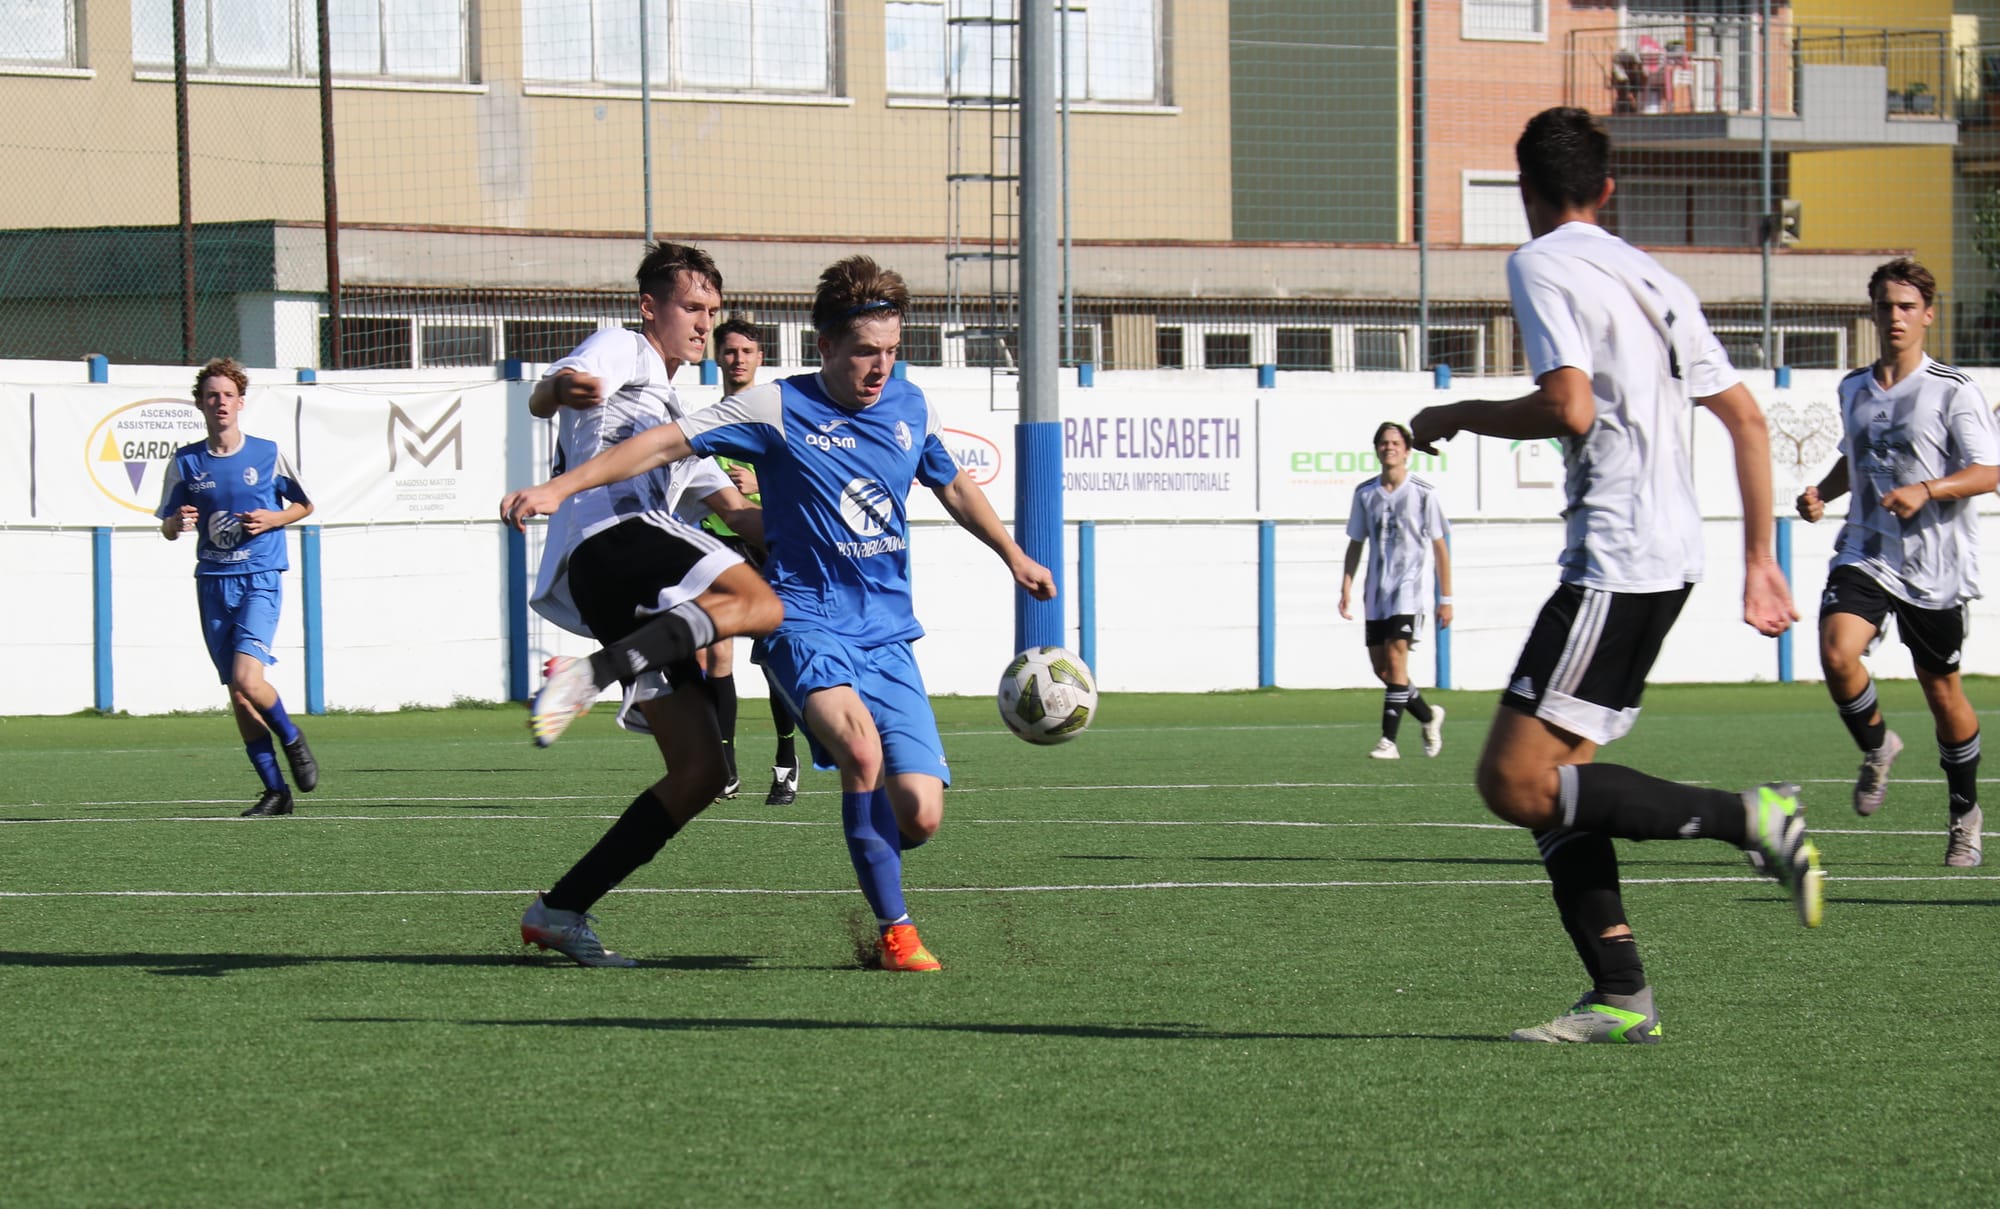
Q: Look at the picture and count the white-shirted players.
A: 4